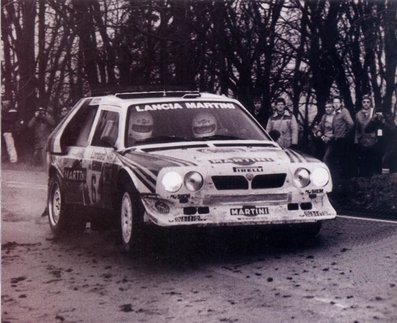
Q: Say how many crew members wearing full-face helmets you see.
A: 2